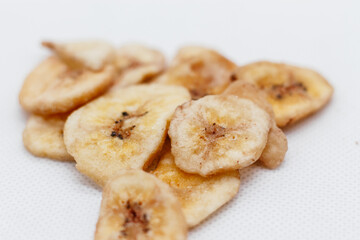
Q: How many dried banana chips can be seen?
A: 11